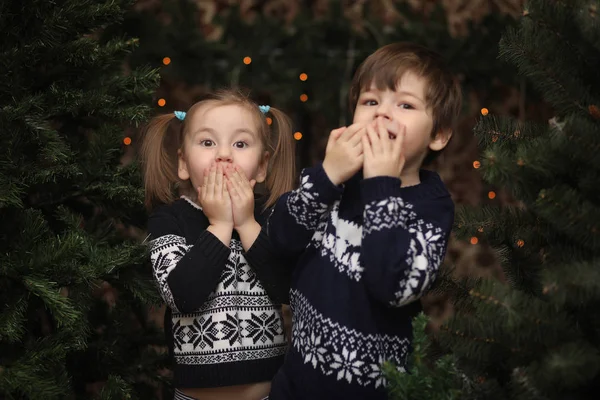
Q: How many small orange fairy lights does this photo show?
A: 13